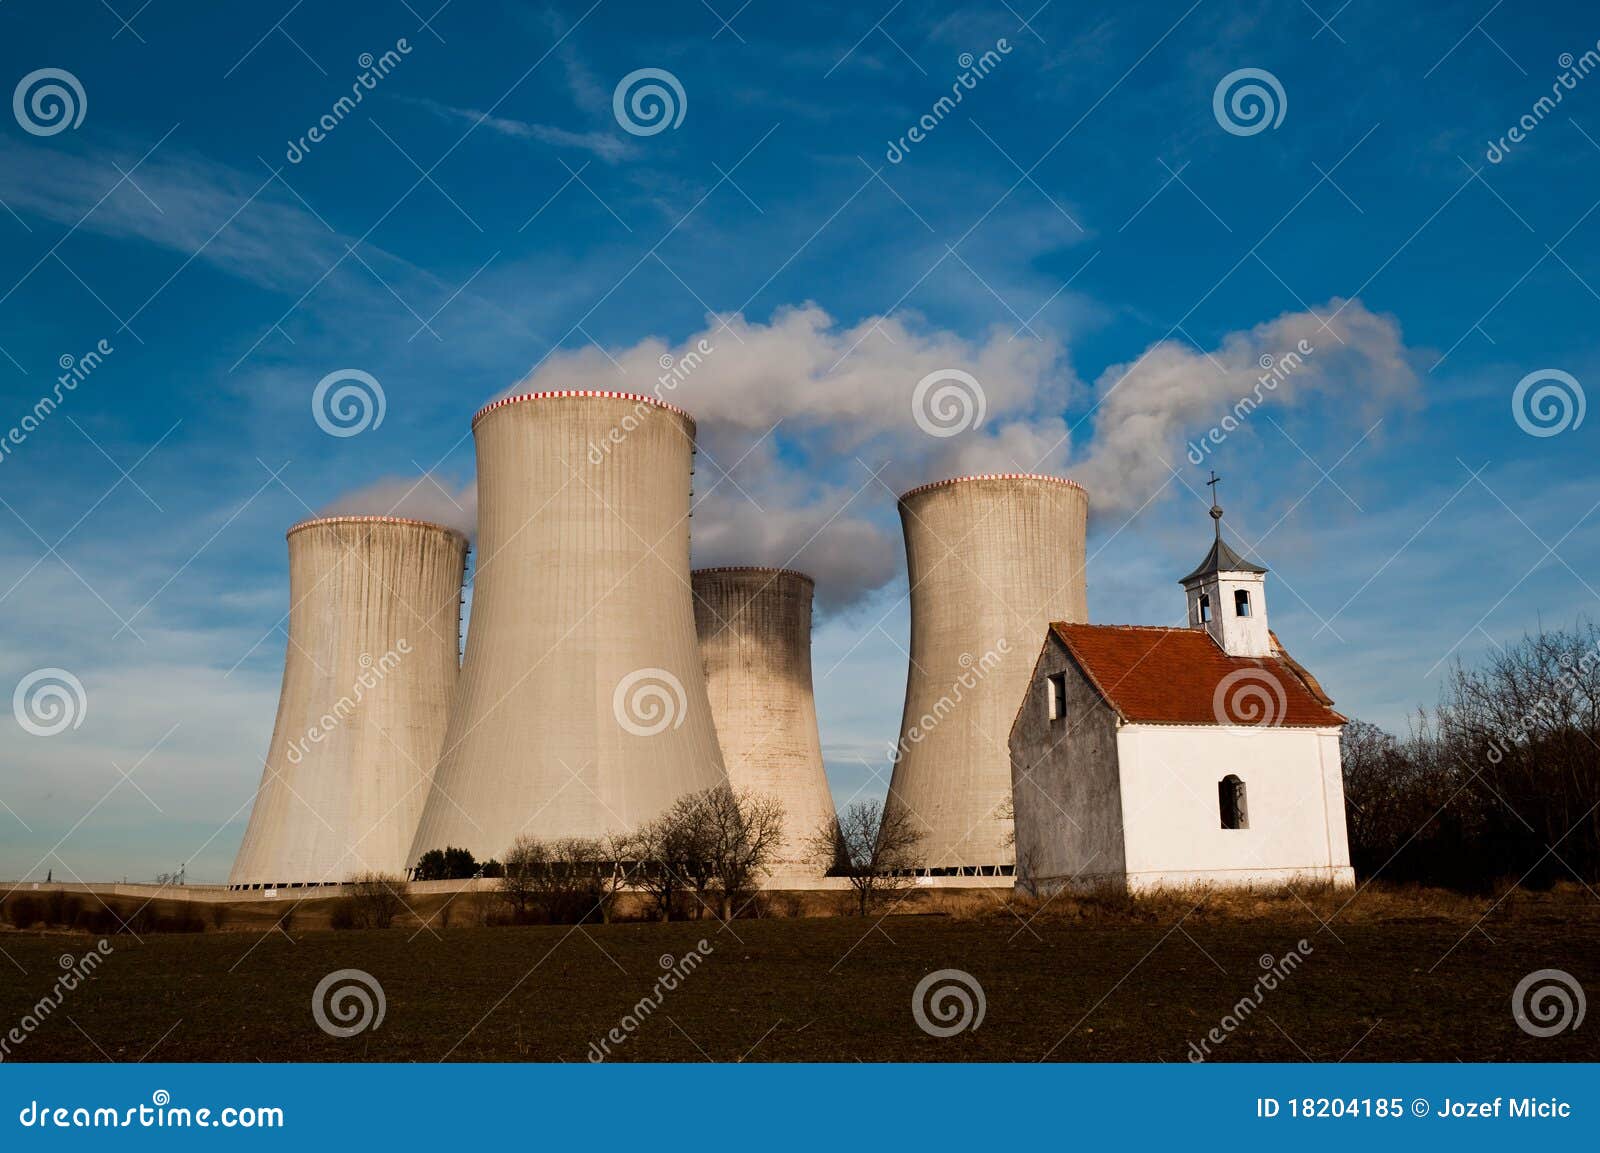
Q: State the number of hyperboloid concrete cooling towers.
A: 4